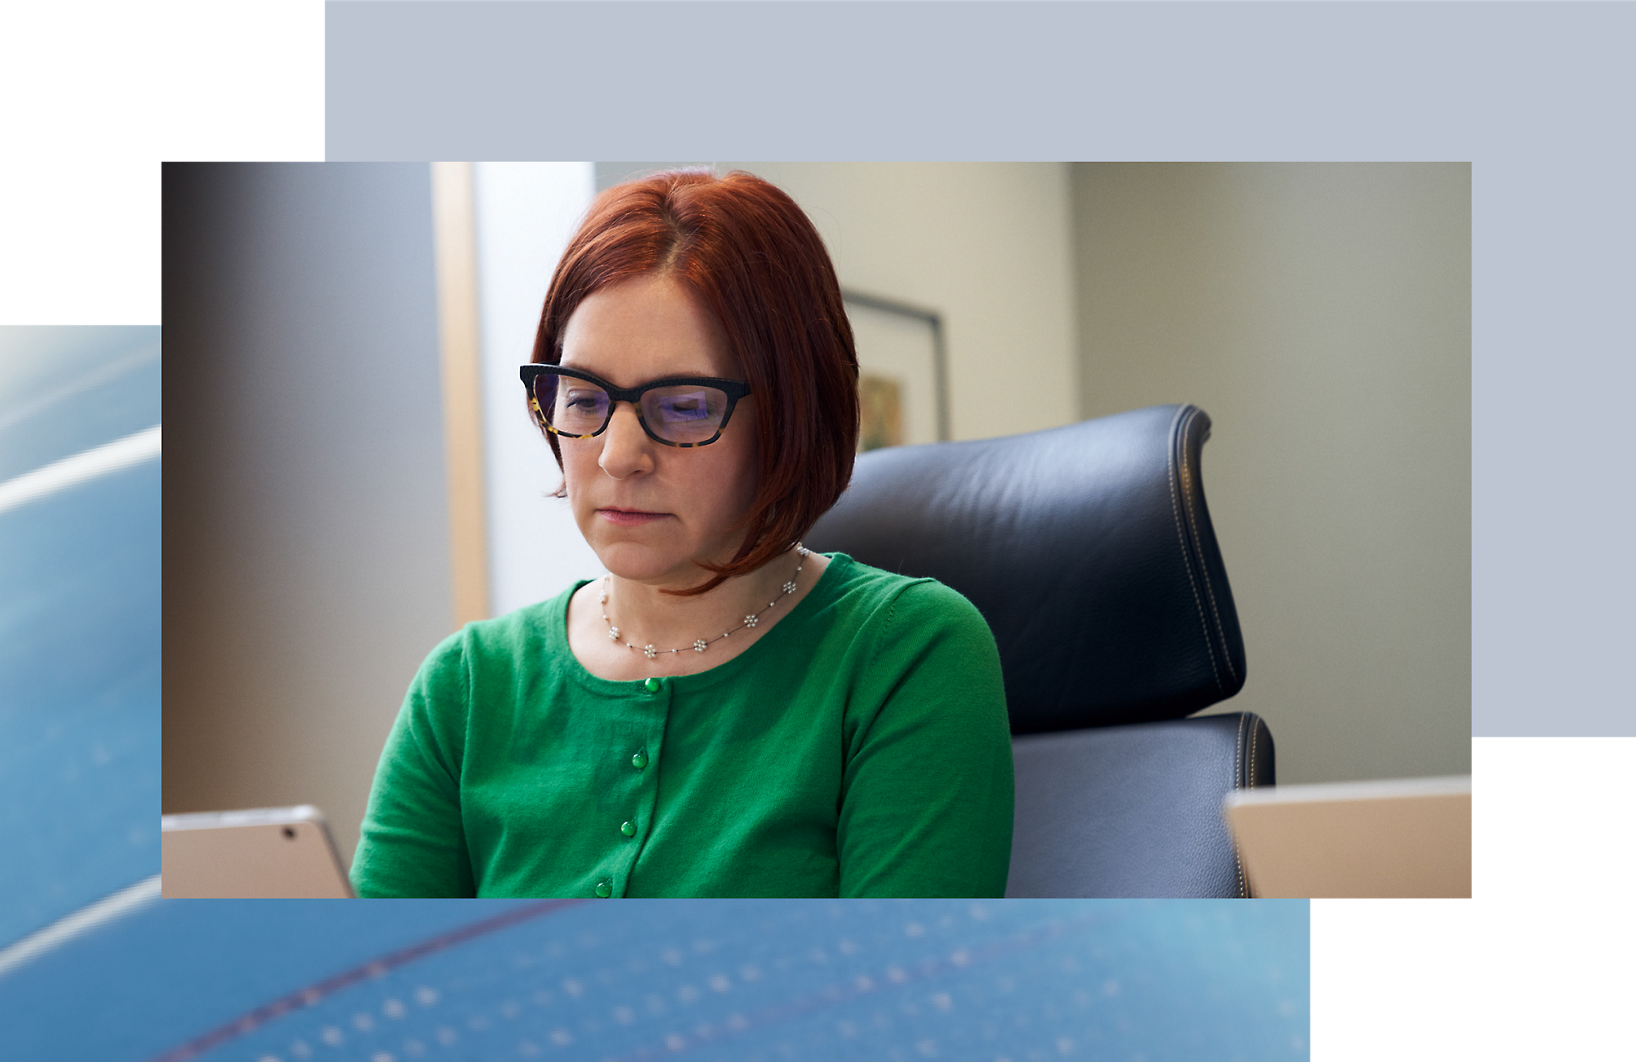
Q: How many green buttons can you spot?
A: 4